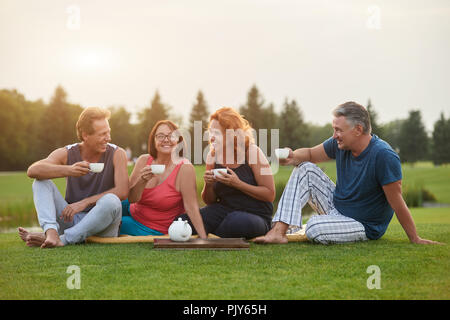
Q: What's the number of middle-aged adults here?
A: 4